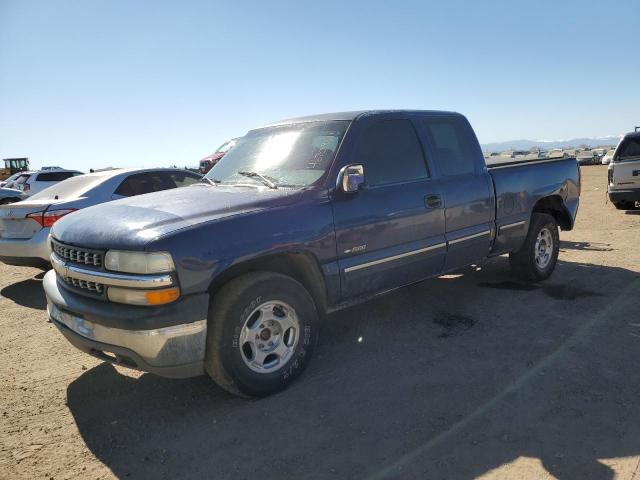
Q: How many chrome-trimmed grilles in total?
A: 1